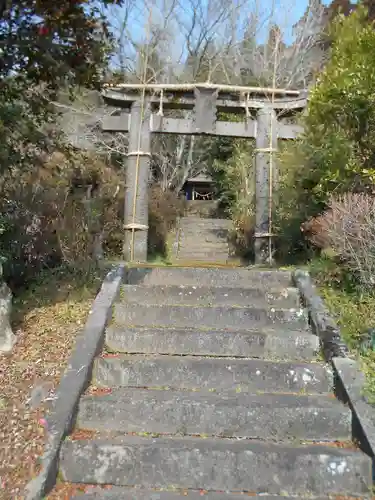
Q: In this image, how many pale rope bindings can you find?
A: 4